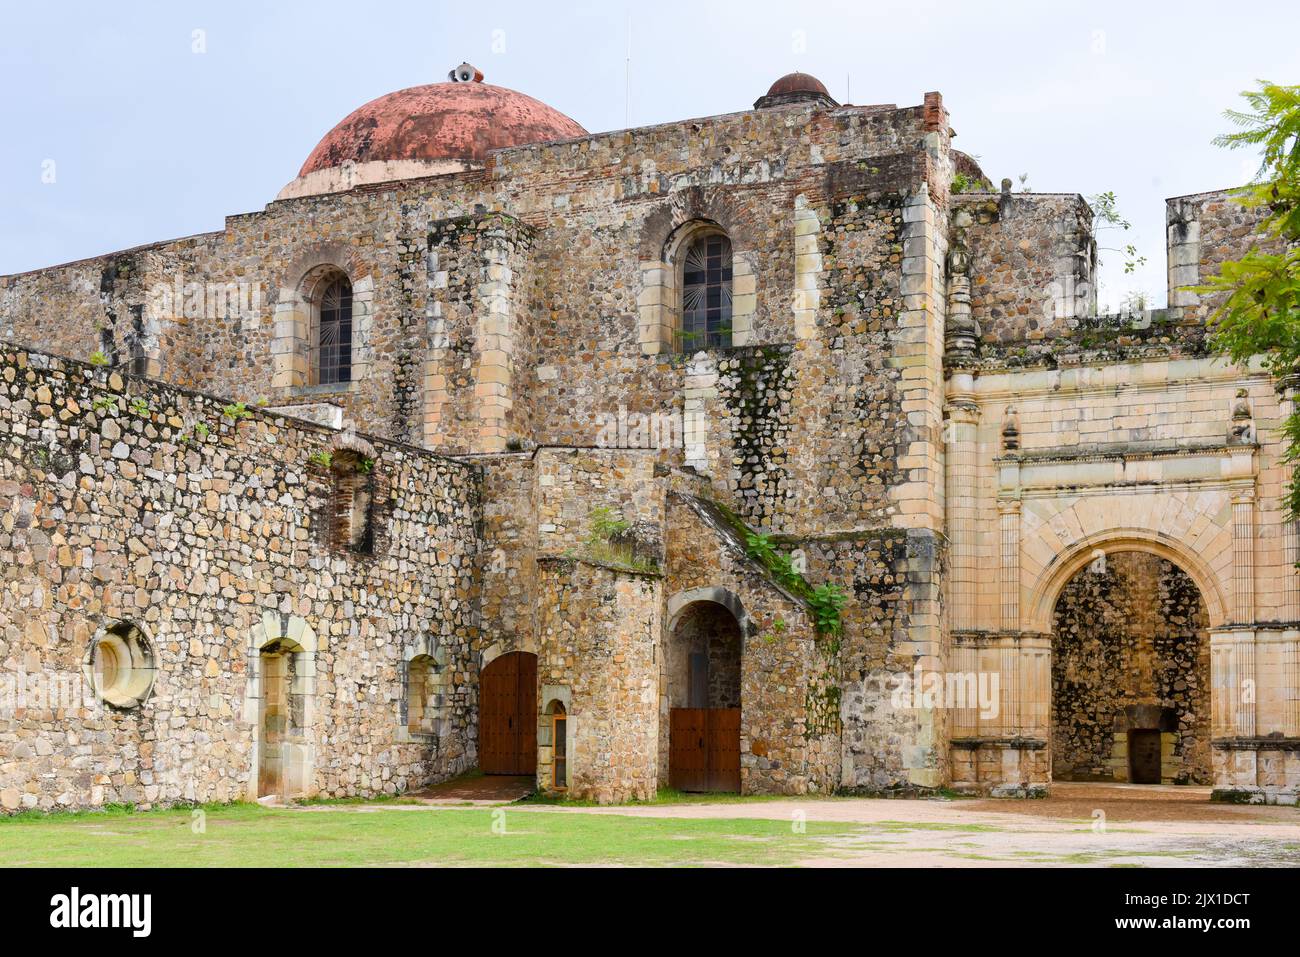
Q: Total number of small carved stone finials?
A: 2